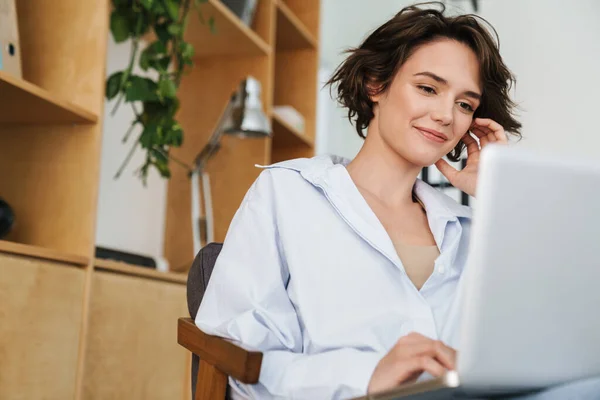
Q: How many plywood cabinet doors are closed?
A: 2